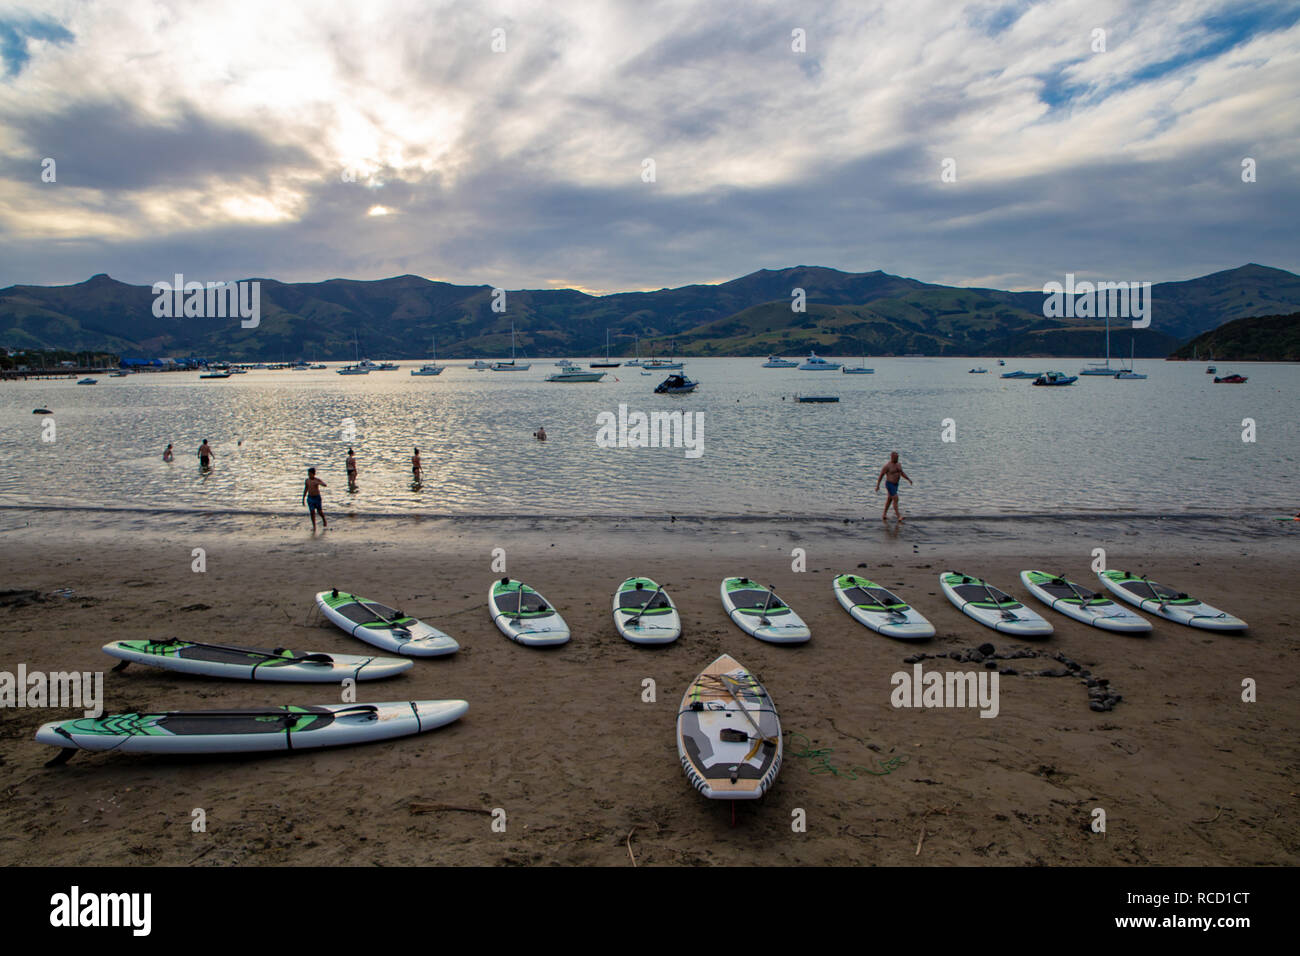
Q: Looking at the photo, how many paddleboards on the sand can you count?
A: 11